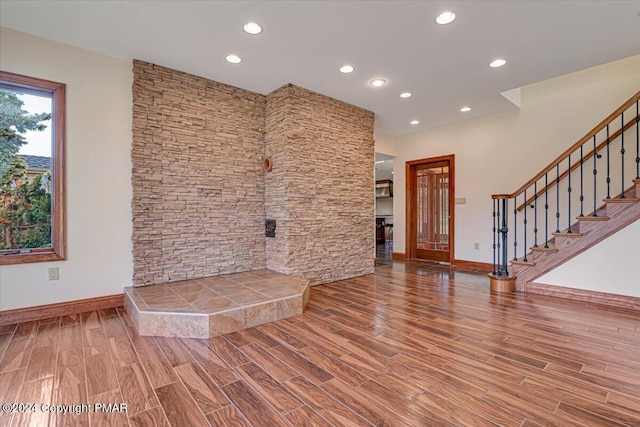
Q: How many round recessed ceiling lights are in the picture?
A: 9